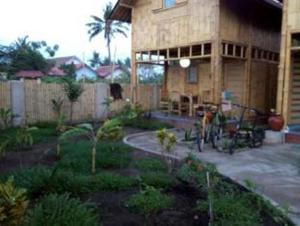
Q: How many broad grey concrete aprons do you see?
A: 1